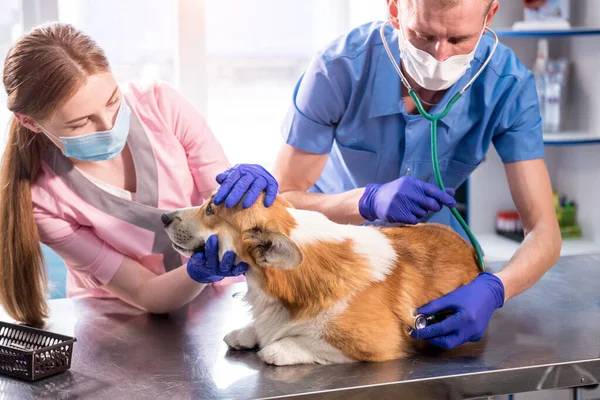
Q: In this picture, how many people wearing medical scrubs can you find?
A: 2